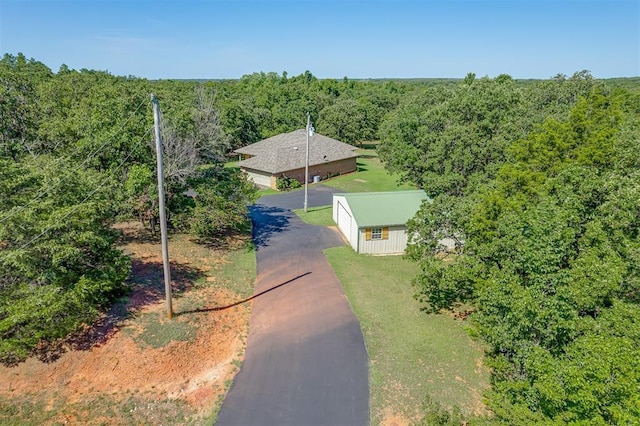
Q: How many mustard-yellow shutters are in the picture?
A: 2